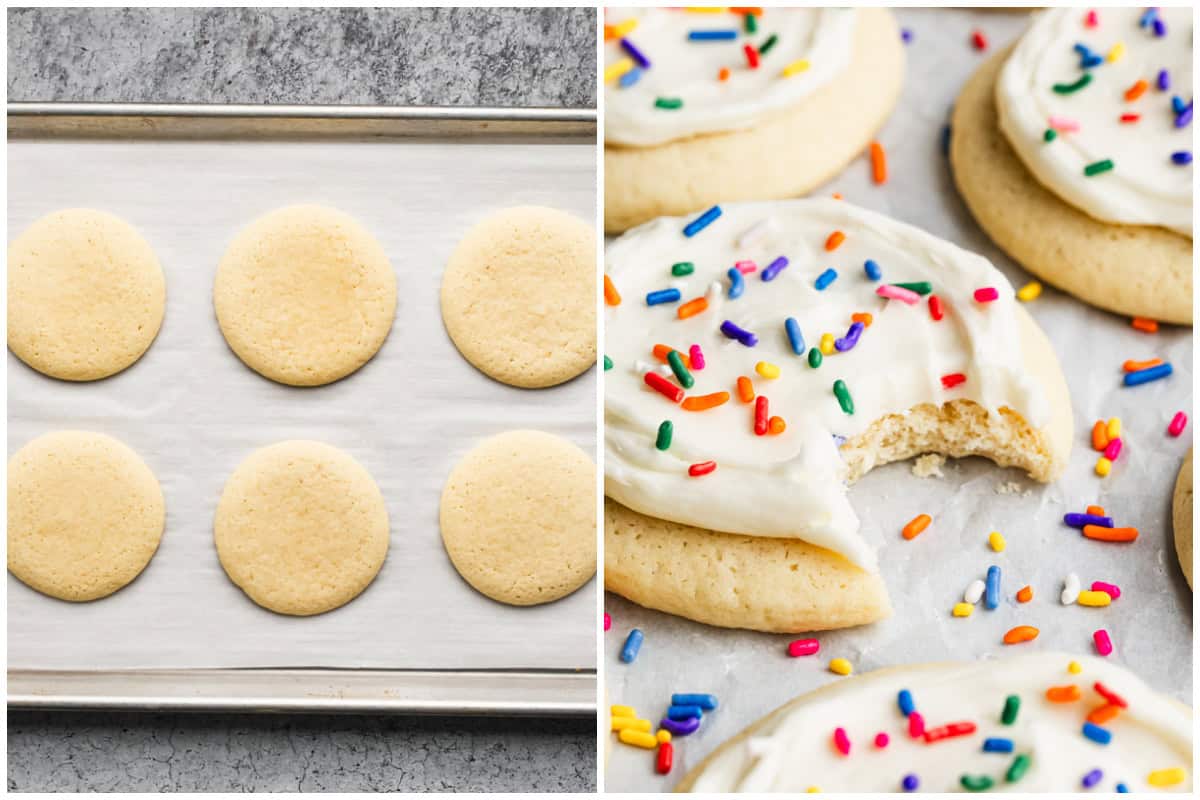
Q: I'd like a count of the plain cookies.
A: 6